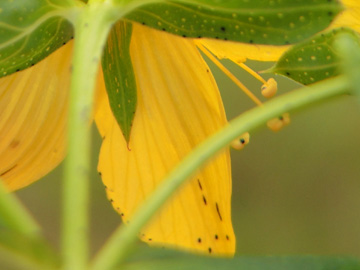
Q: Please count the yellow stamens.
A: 3